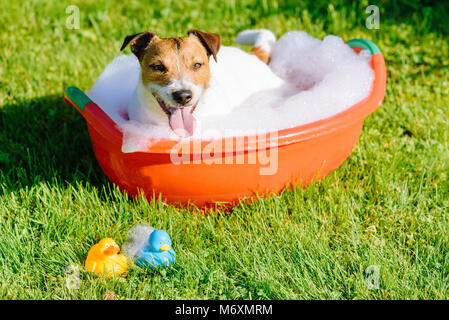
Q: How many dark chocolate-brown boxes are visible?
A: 0